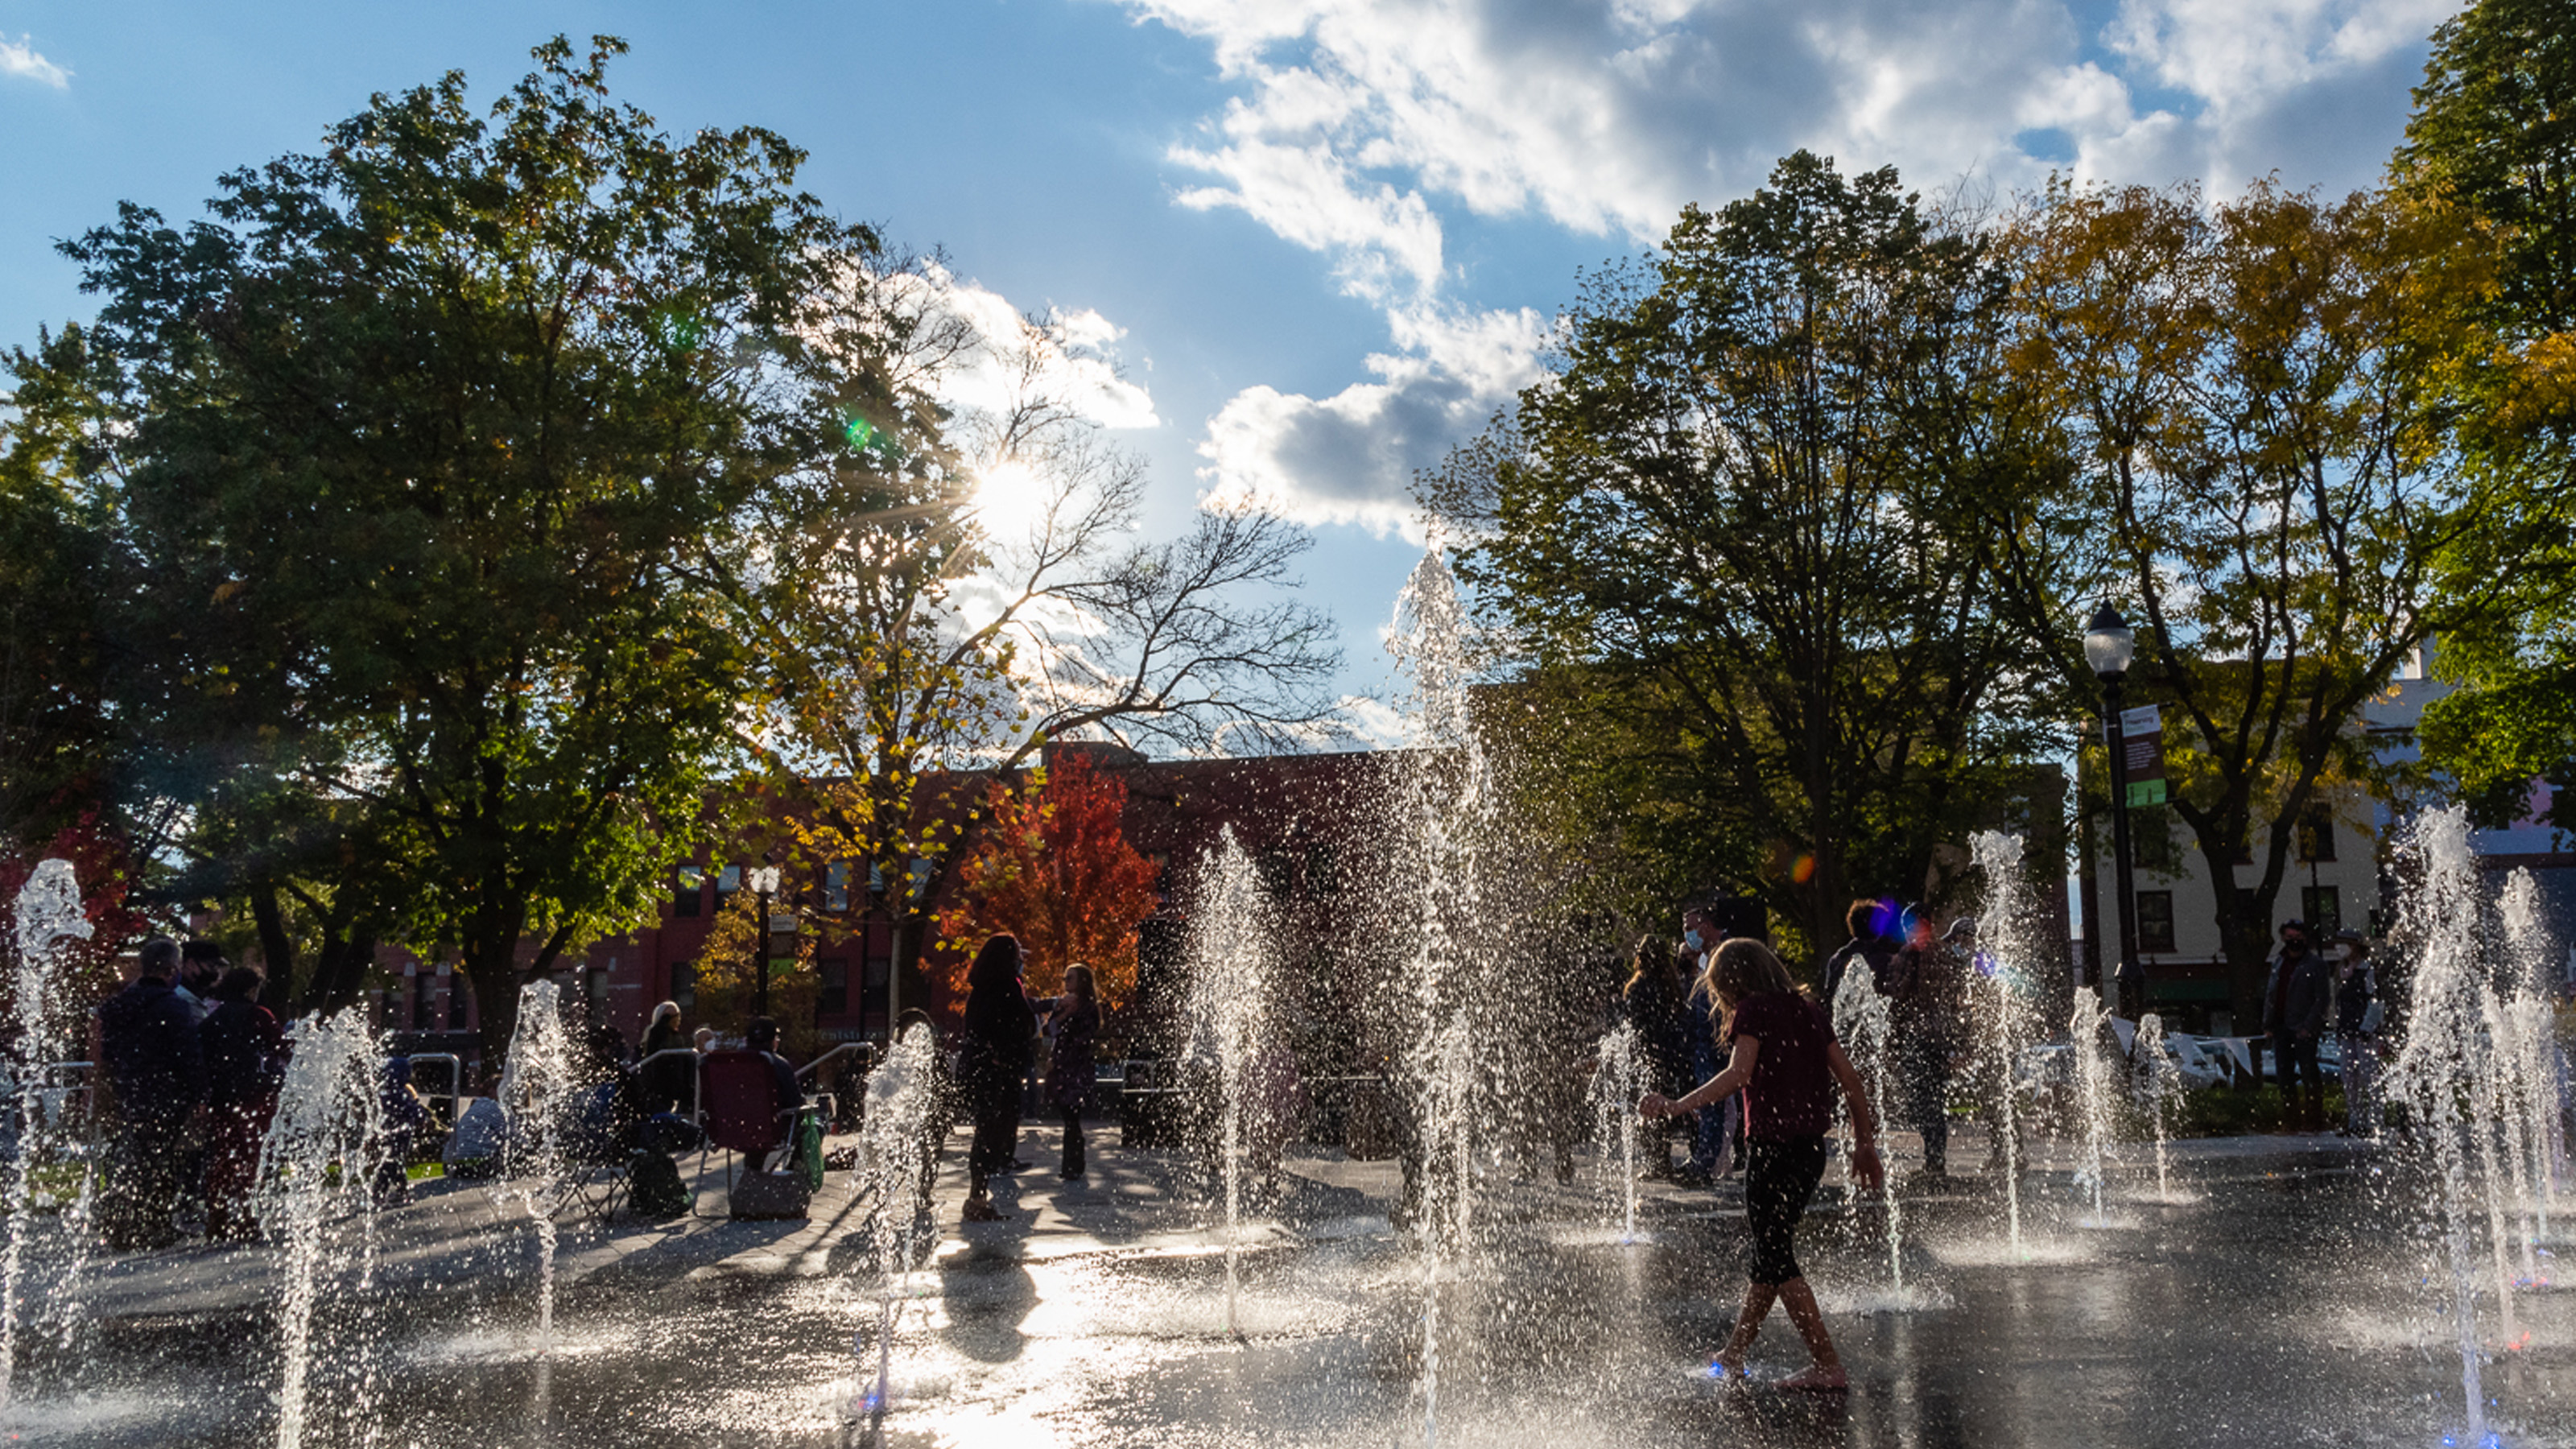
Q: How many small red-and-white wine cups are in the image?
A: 0